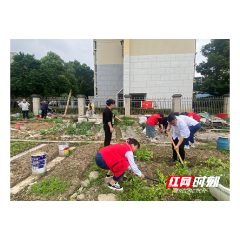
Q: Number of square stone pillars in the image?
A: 5